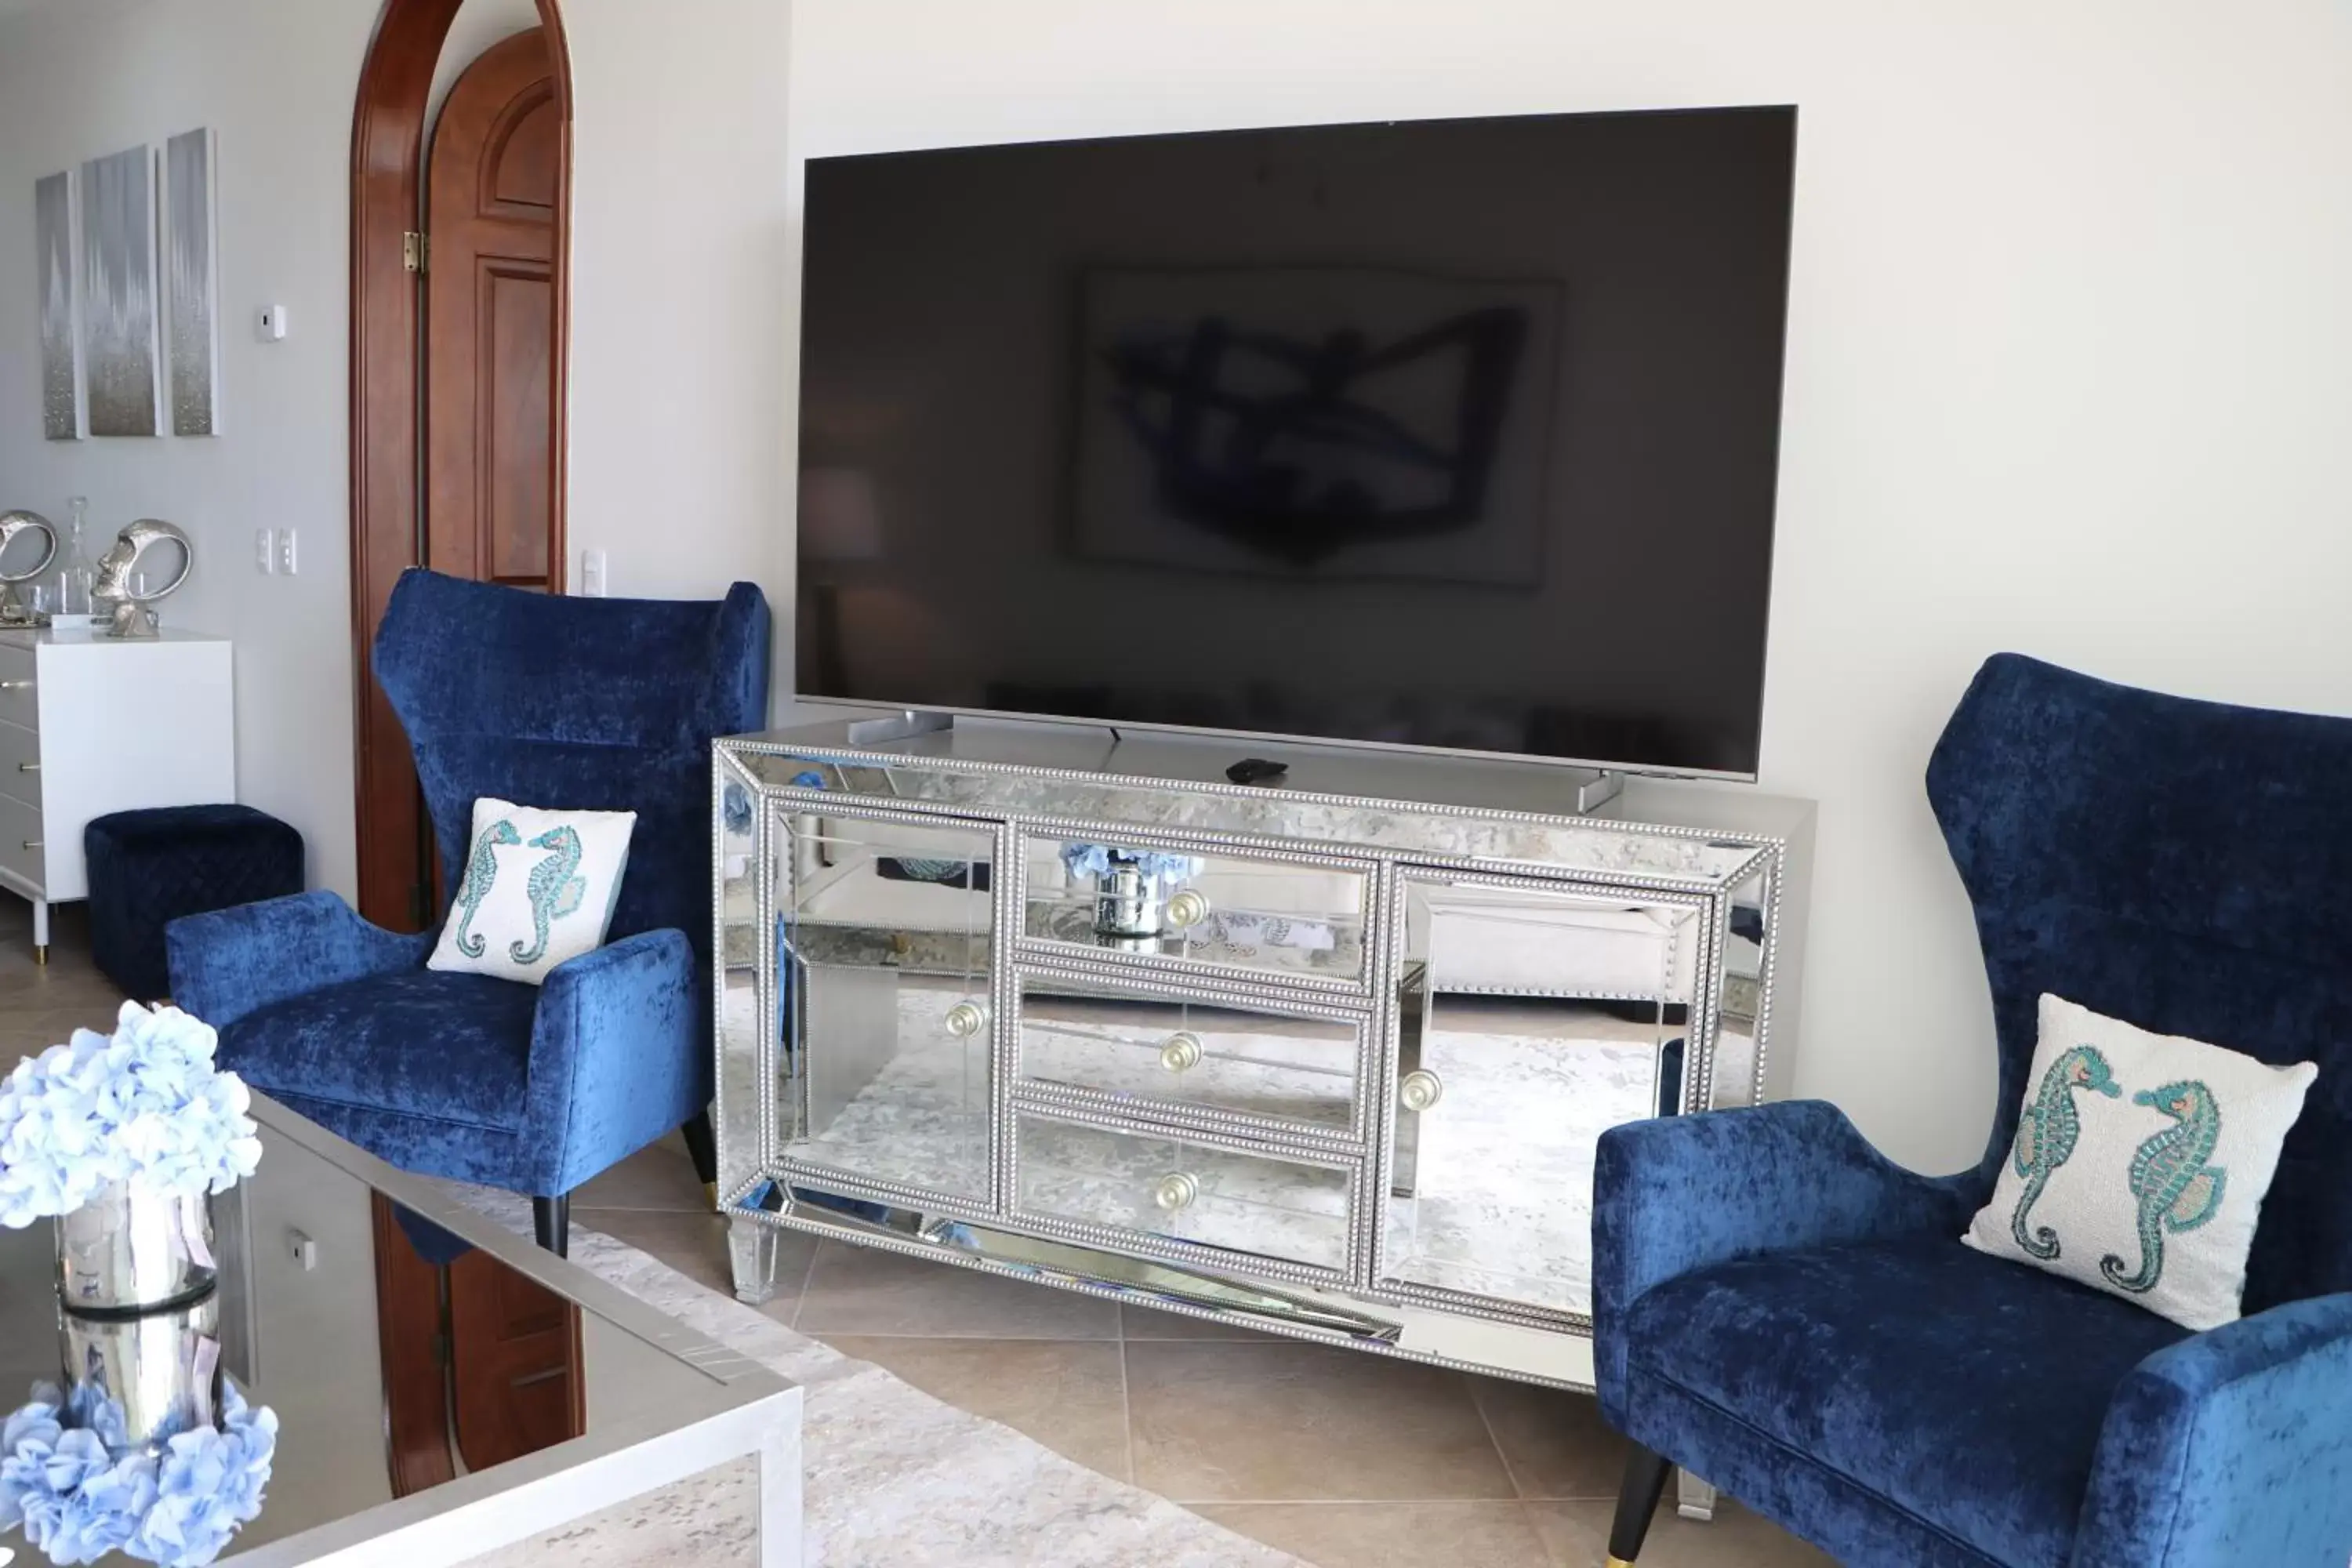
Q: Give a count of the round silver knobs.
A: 5